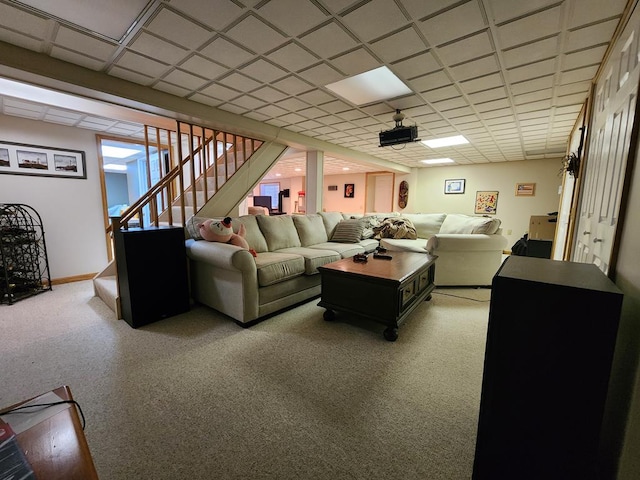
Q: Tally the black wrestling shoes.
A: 0